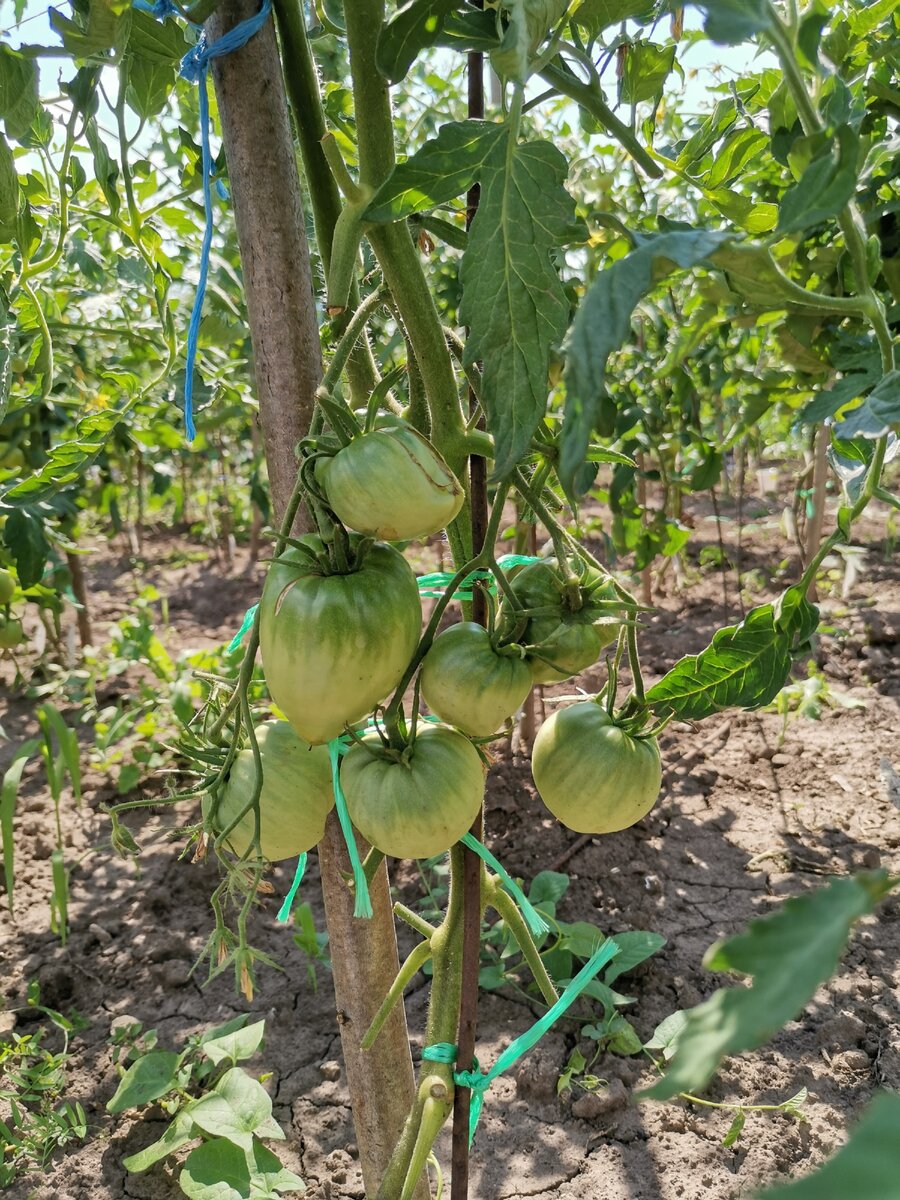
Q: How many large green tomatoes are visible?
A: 7